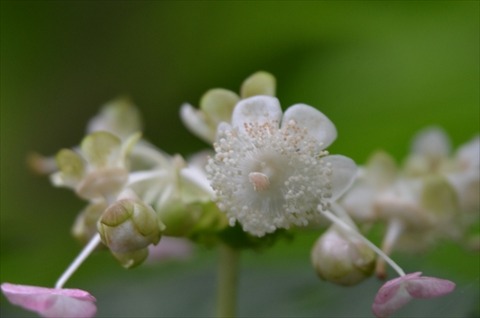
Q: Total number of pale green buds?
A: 2